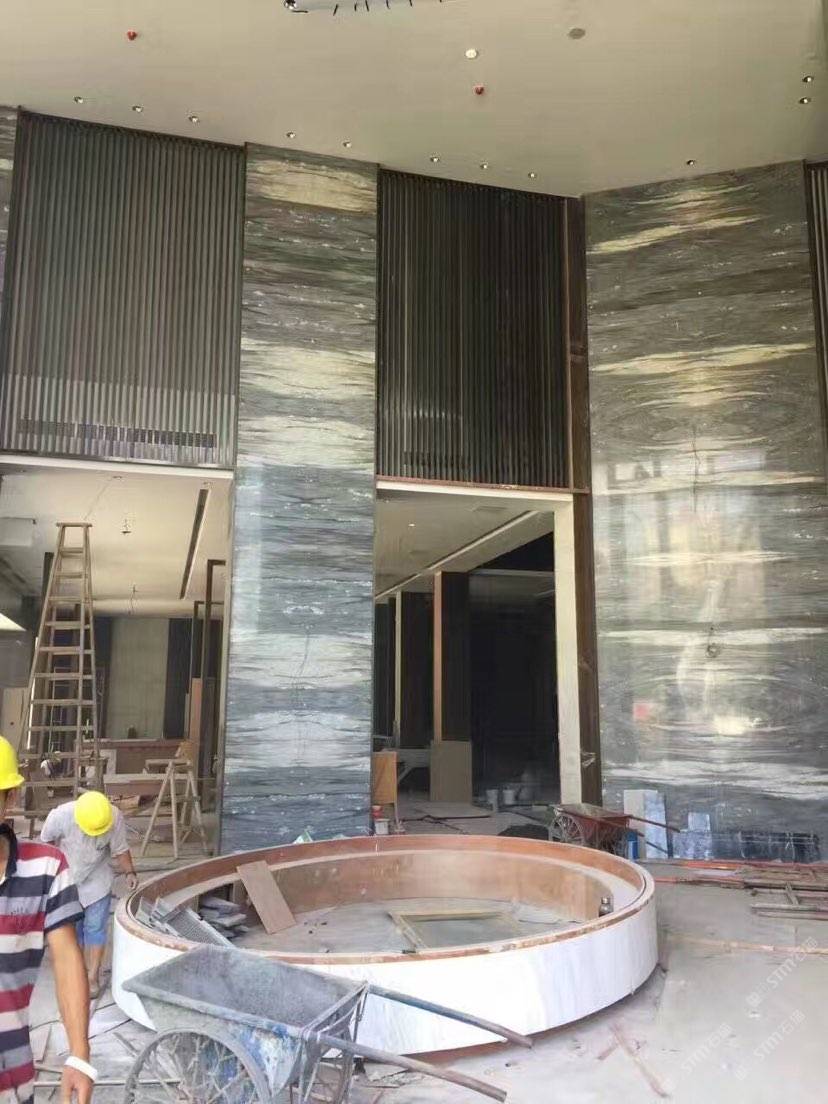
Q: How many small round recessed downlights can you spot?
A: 11